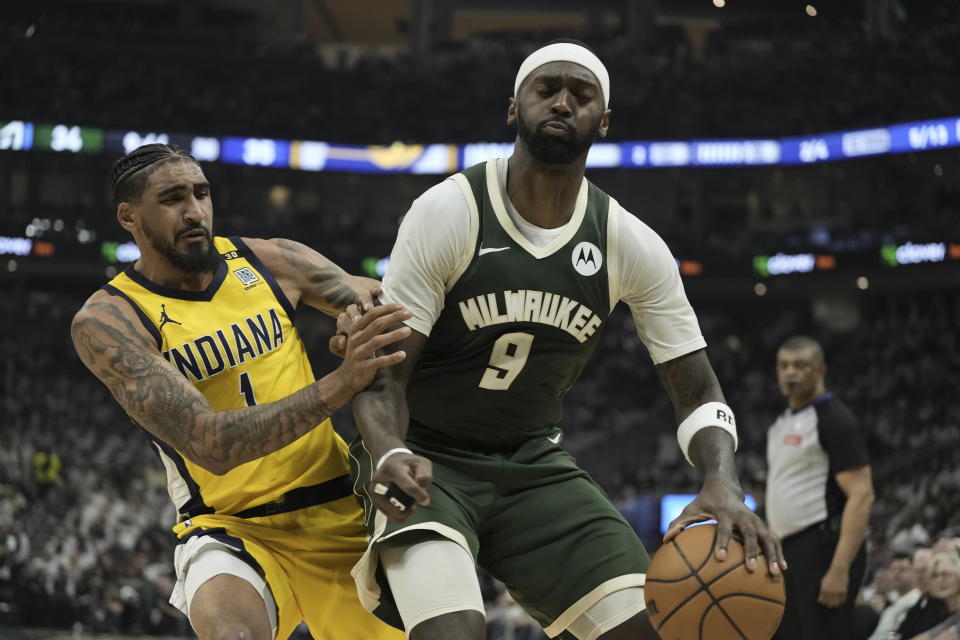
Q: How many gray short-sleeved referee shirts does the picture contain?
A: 1